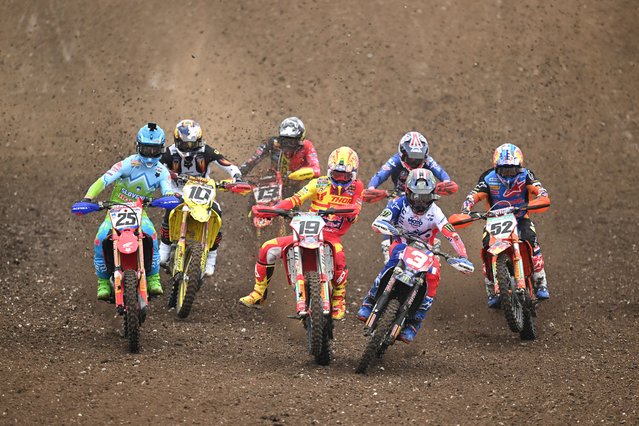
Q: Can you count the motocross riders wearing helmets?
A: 7